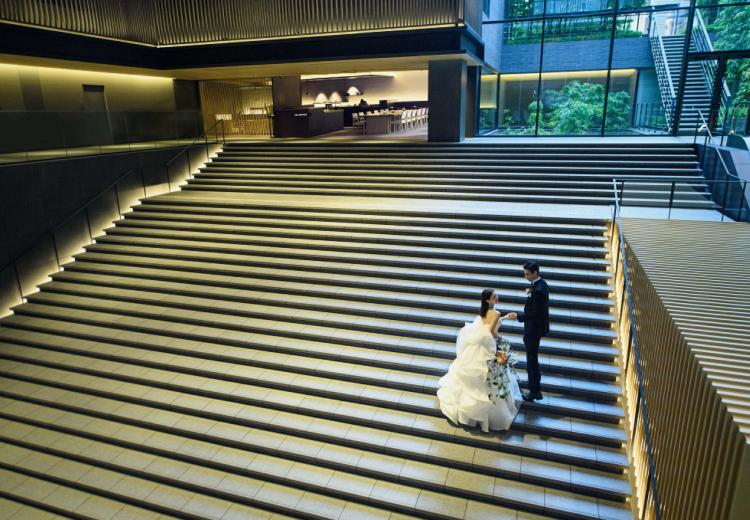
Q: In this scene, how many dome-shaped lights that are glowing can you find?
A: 3